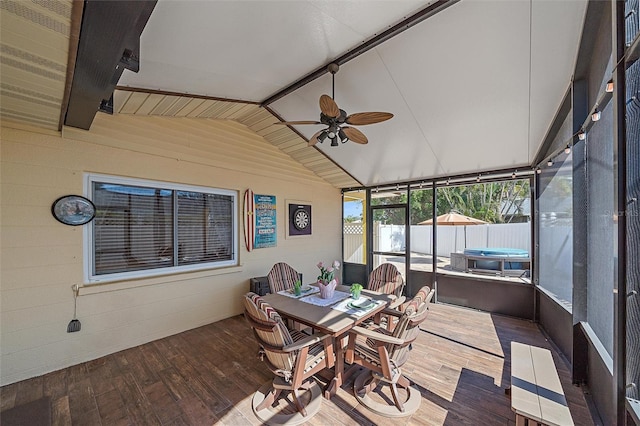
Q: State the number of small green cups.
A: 2